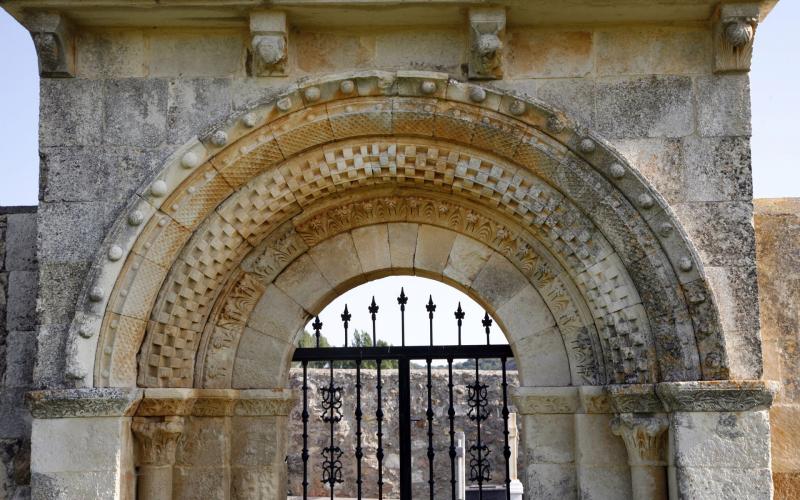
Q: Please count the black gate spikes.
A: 7